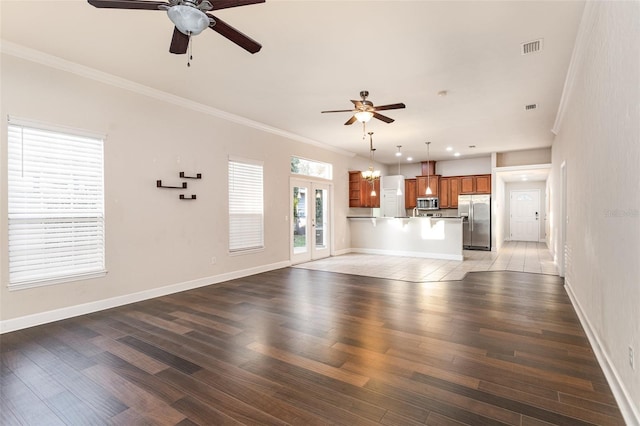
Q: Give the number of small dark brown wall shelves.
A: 3